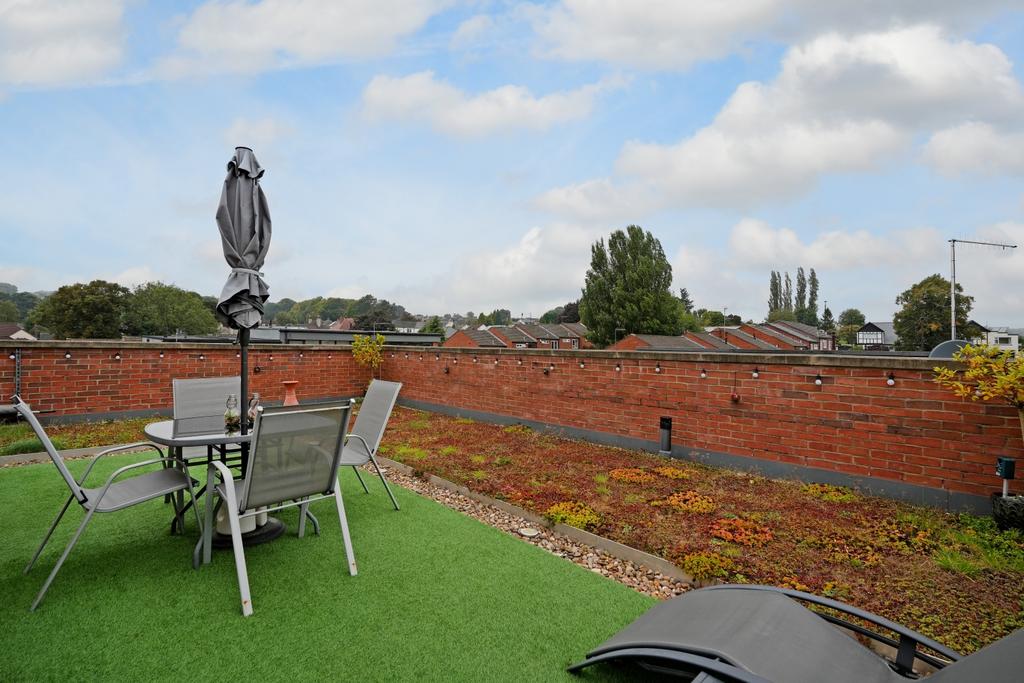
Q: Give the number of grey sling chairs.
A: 4